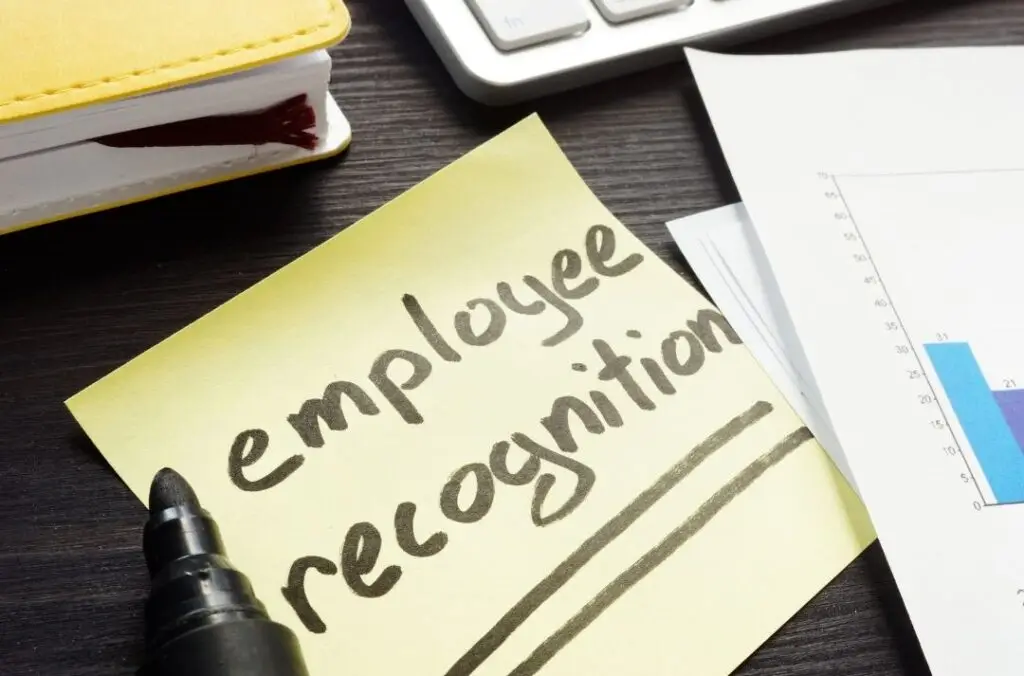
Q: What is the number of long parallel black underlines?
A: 2